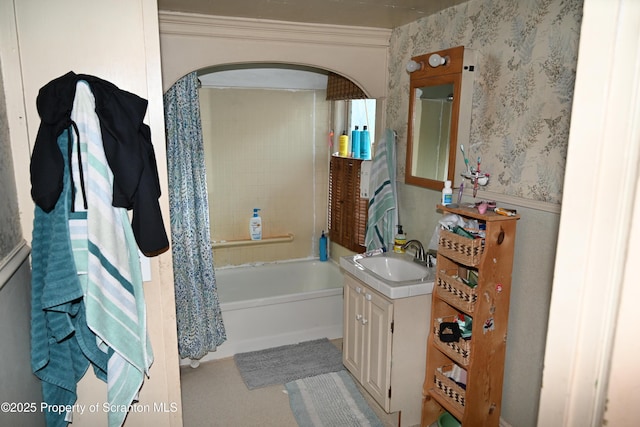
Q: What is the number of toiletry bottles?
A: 7